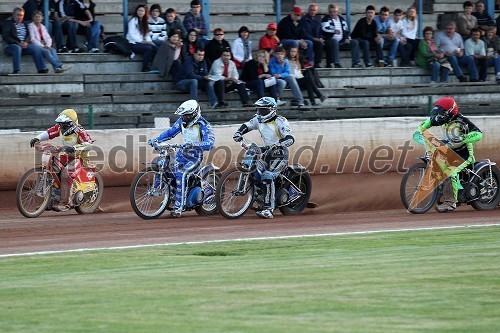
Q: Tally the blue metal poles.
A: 7